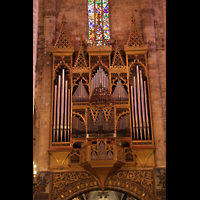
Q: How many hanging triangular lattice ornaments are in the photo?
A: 2